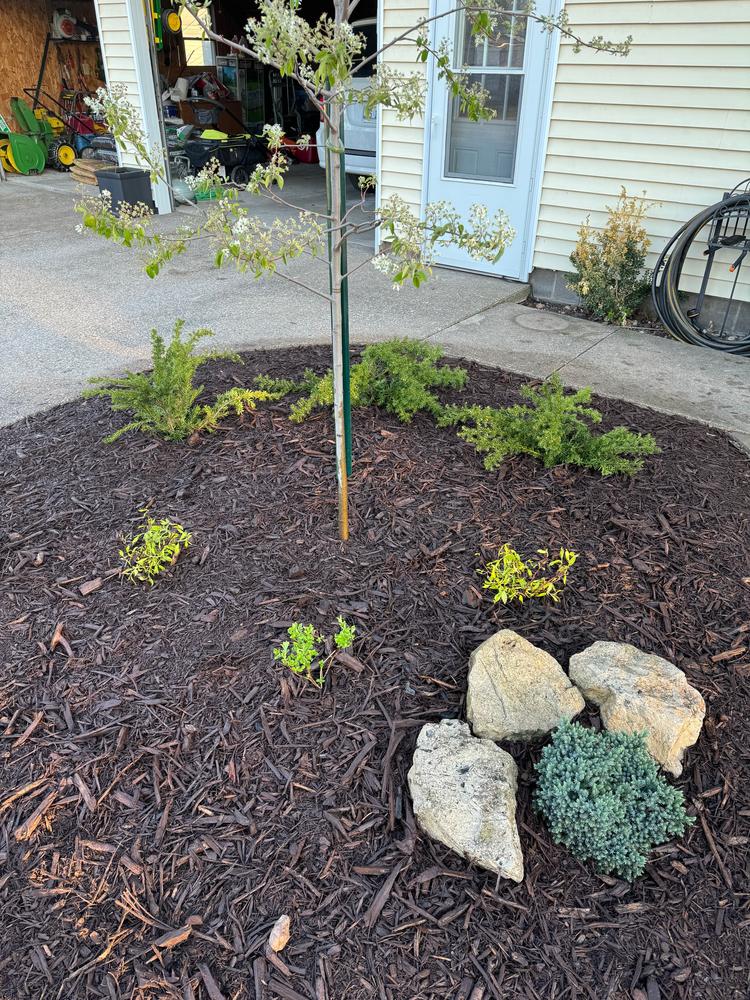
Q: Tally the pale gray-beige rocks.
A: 3